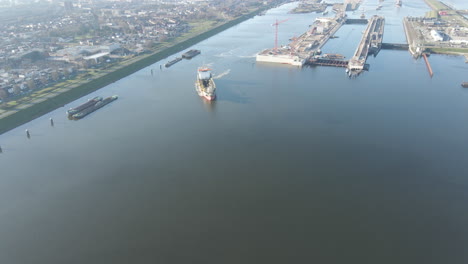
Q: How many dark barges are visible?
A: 4